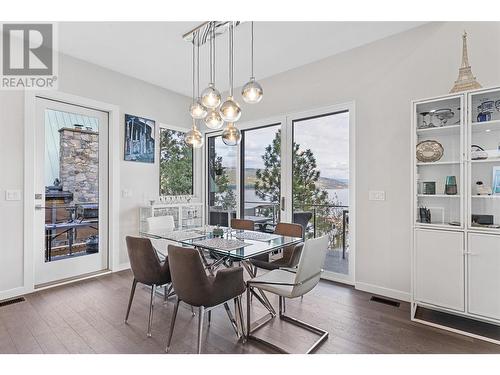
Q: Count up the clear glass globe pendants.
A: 7